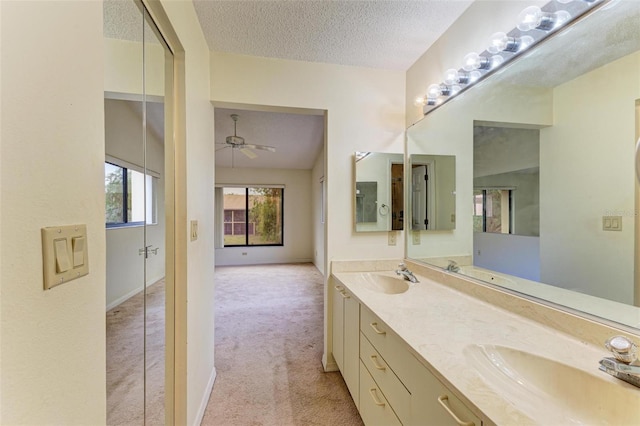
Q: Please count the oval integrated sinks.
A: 2